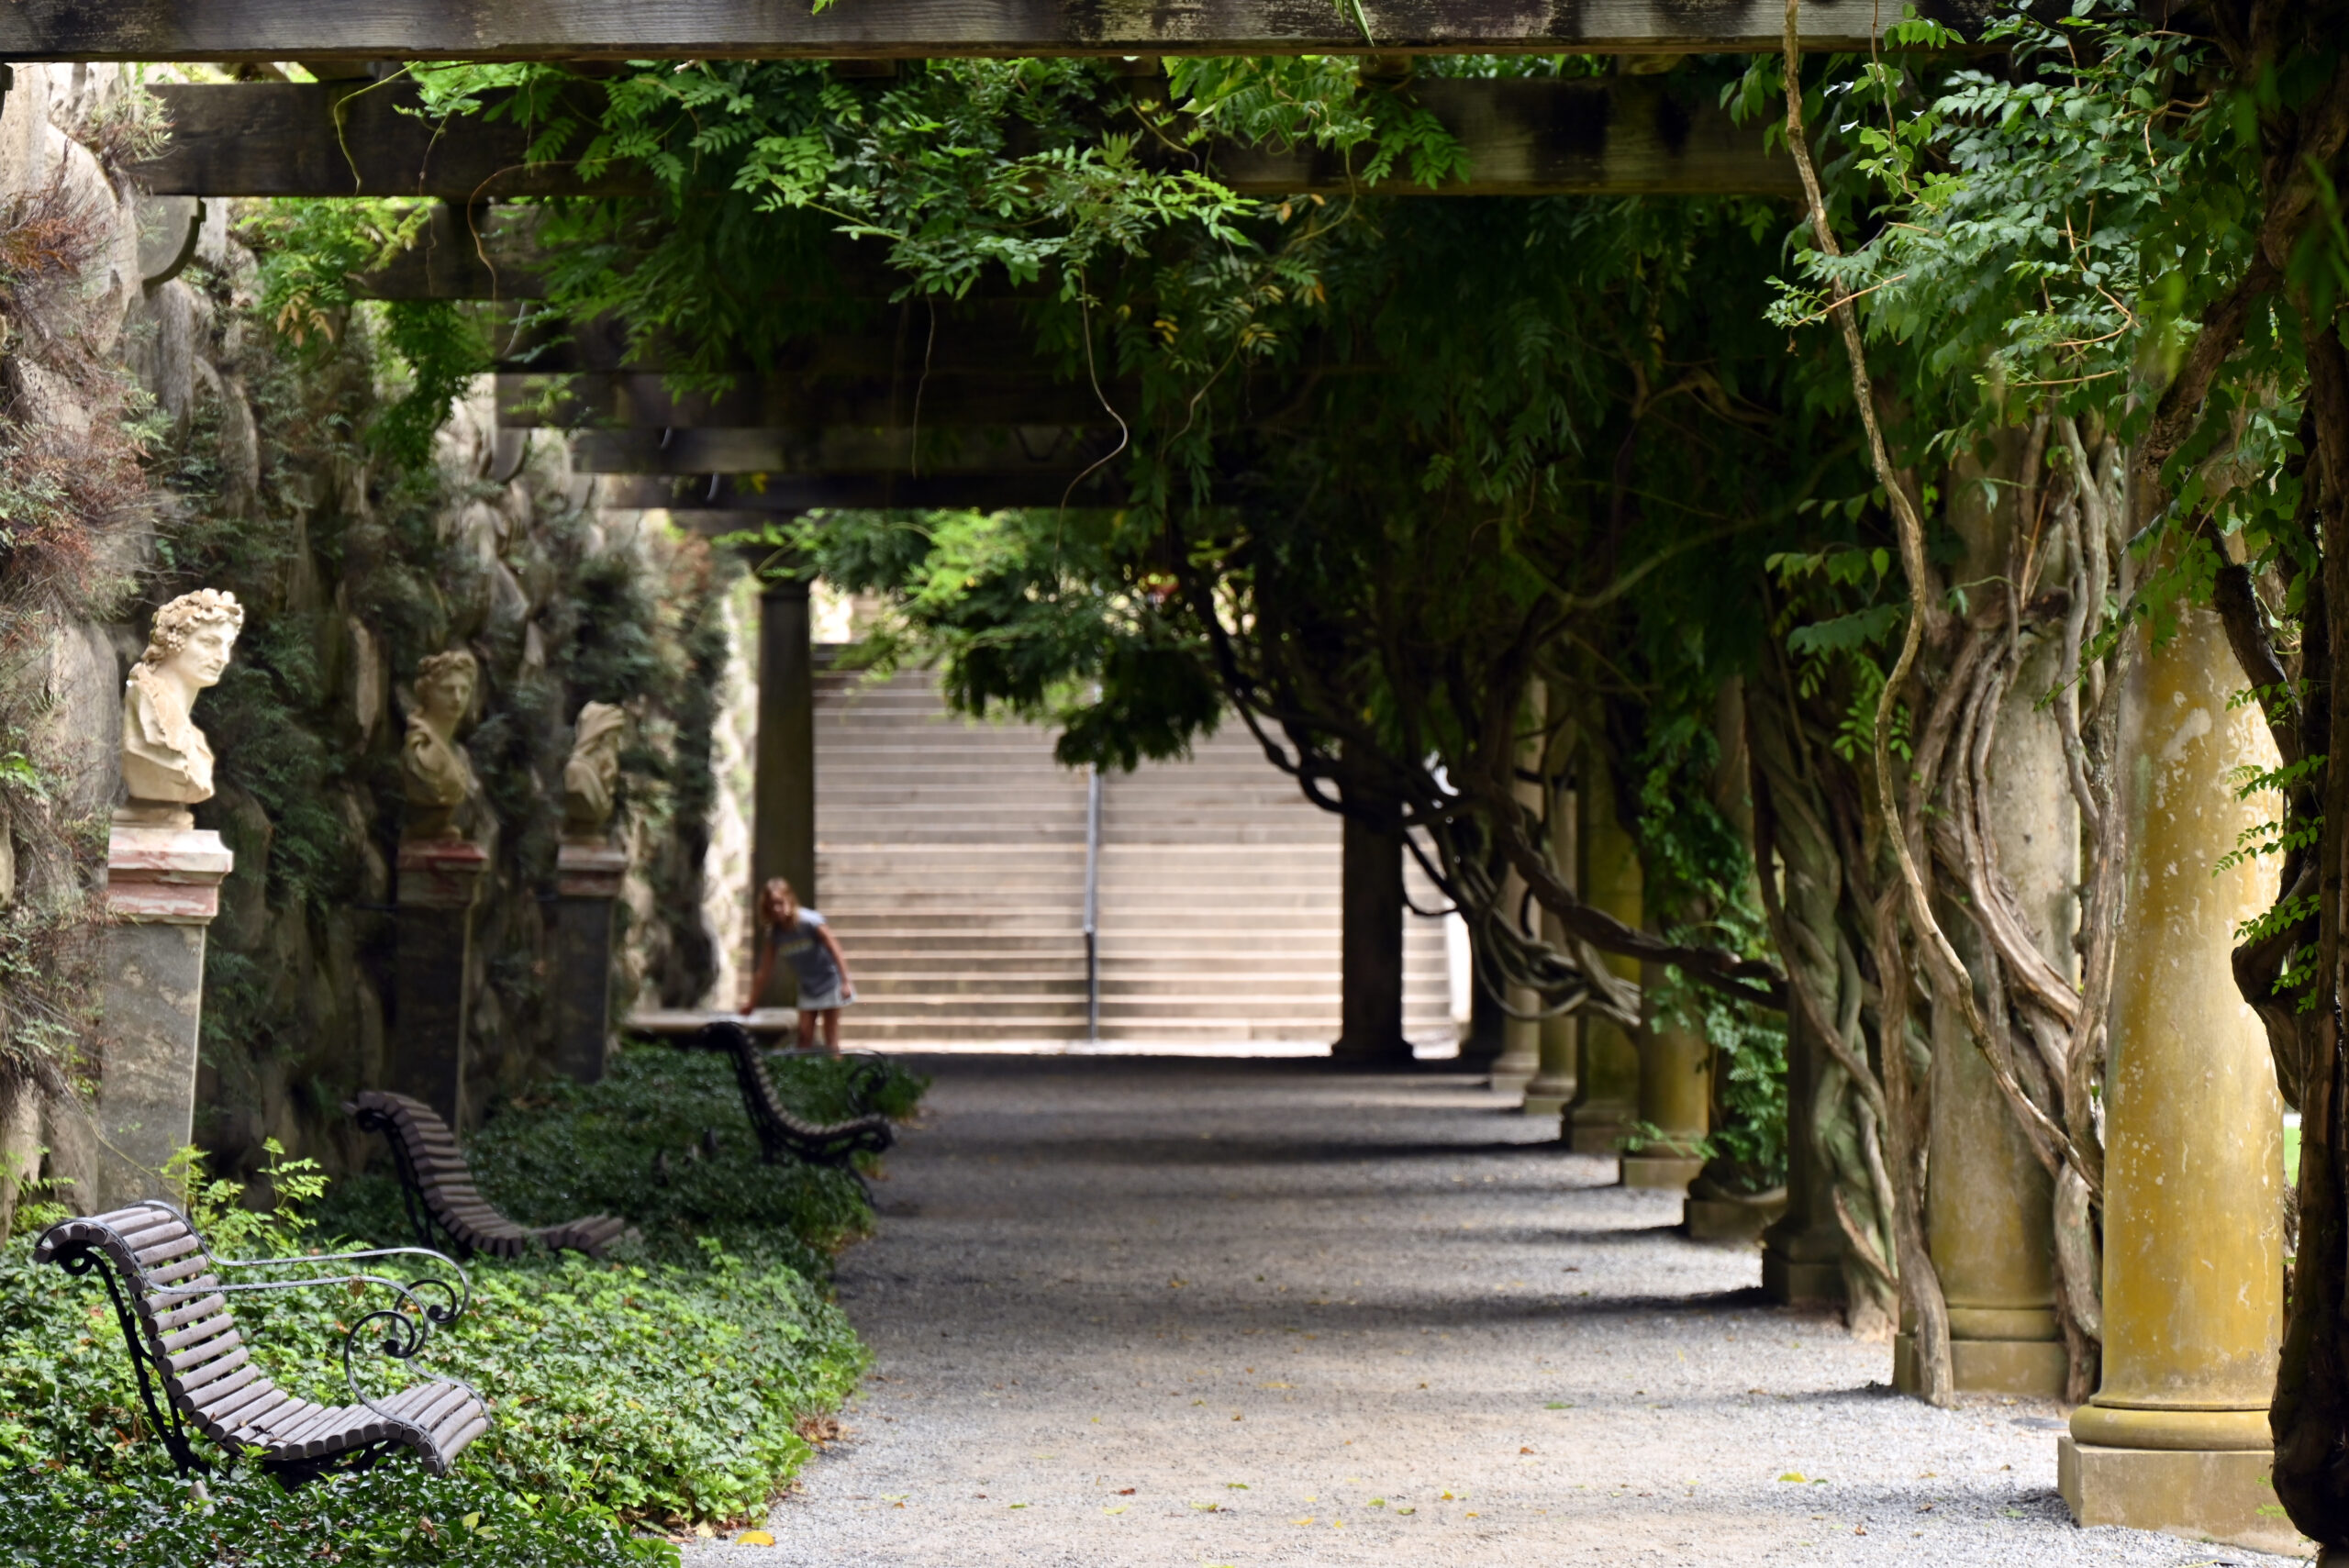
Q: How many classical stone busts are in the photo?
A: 3